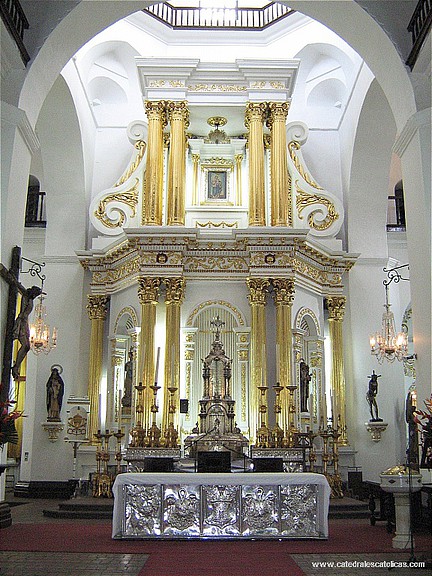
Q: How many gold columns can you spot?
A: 10